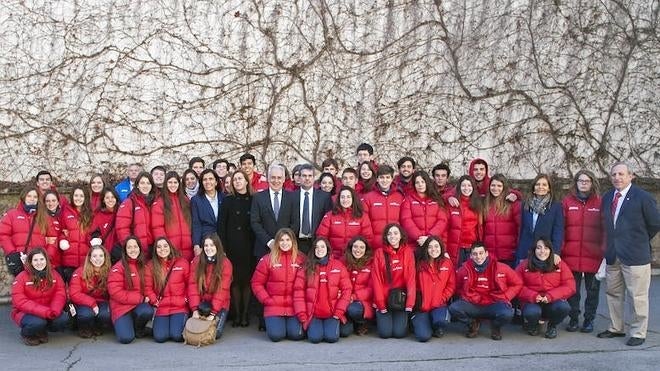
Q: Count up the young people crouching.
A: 12